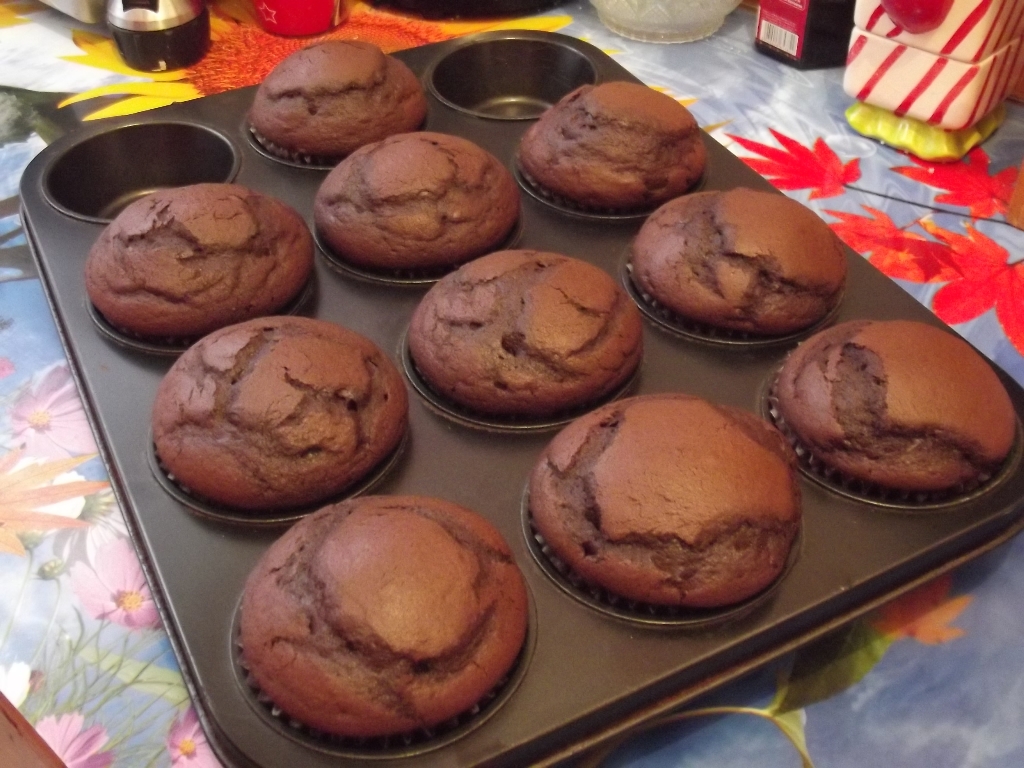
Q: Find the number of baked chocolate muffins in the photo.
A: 10